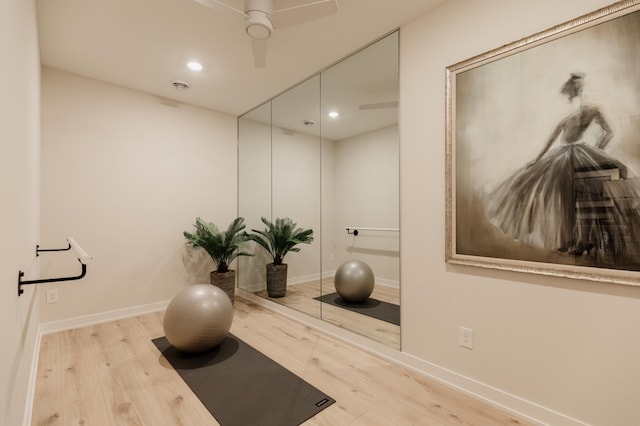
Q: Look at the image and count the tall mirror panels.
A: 3